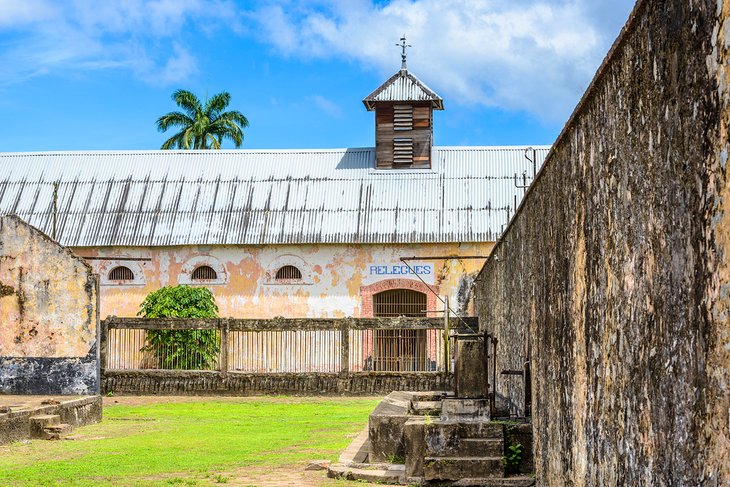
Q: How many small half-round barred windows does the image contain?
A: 3